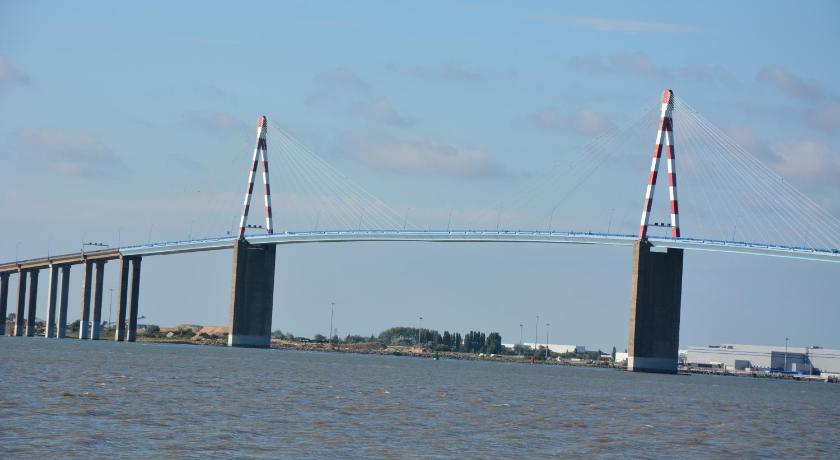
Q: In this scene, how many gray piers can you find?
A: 11